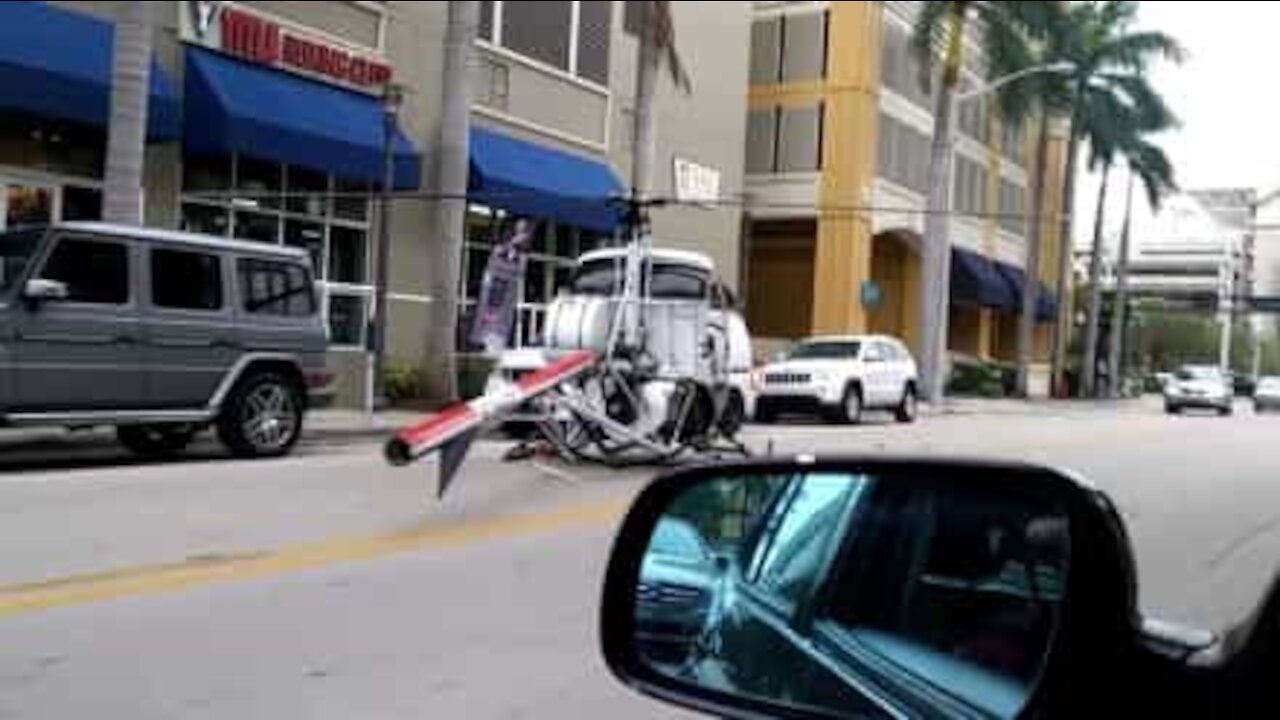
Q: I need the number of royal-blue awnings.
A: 3